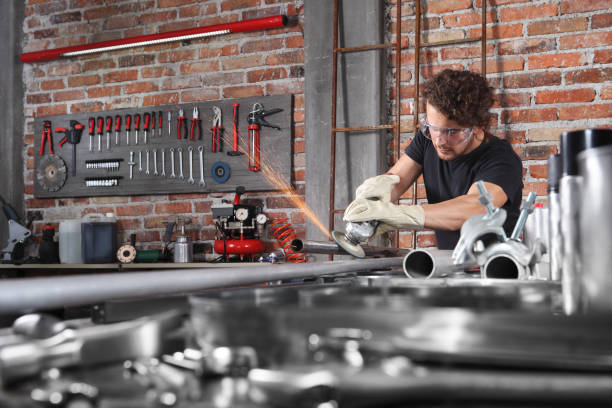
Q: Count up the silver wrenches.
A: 8